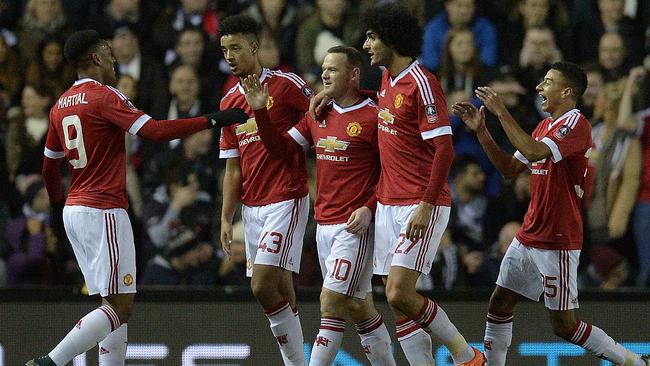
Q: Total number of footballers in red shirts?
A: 5